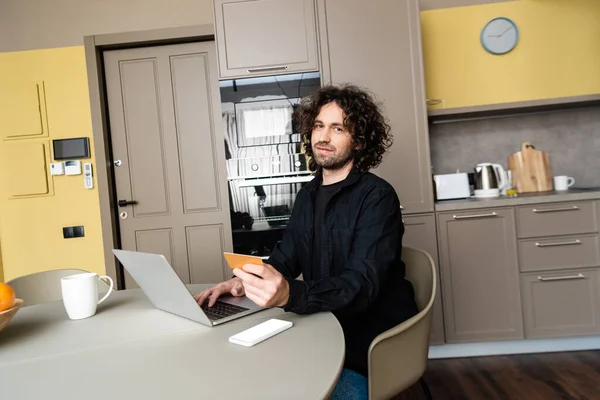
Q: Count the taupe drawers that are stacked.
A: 3